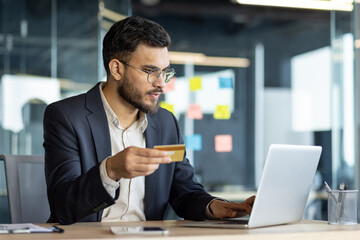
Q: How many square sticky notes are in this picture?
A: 8